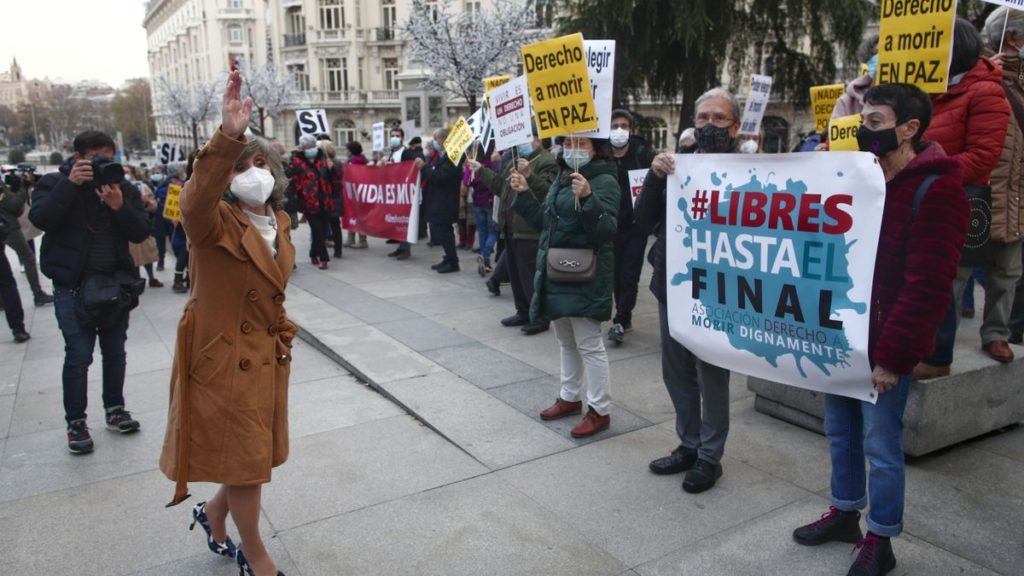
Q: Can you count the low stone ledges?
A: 1